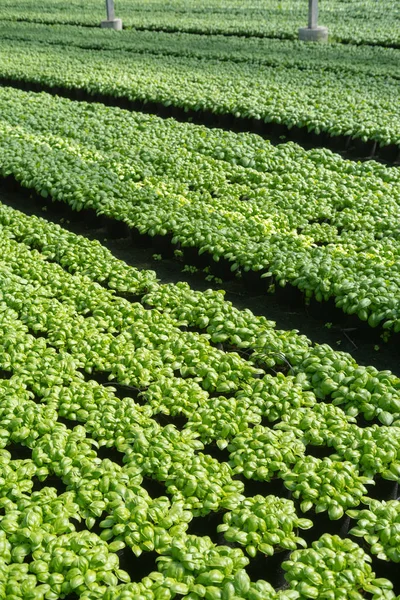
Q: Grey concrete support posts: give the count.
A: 2